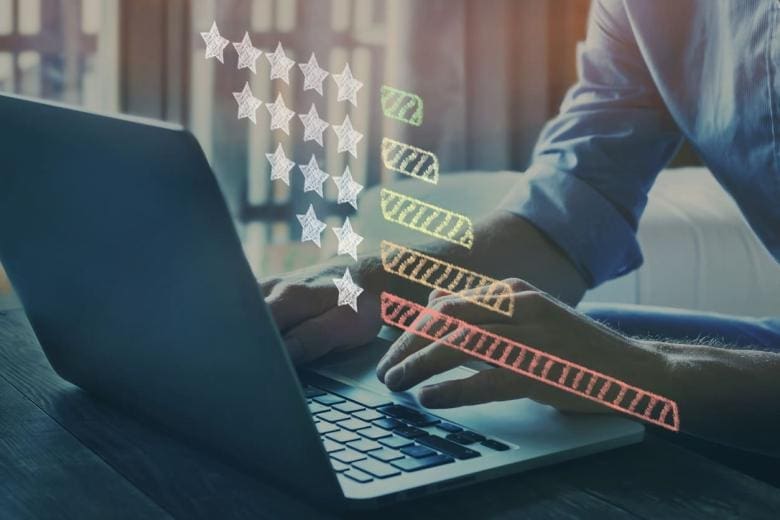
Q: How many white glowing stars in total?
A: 15